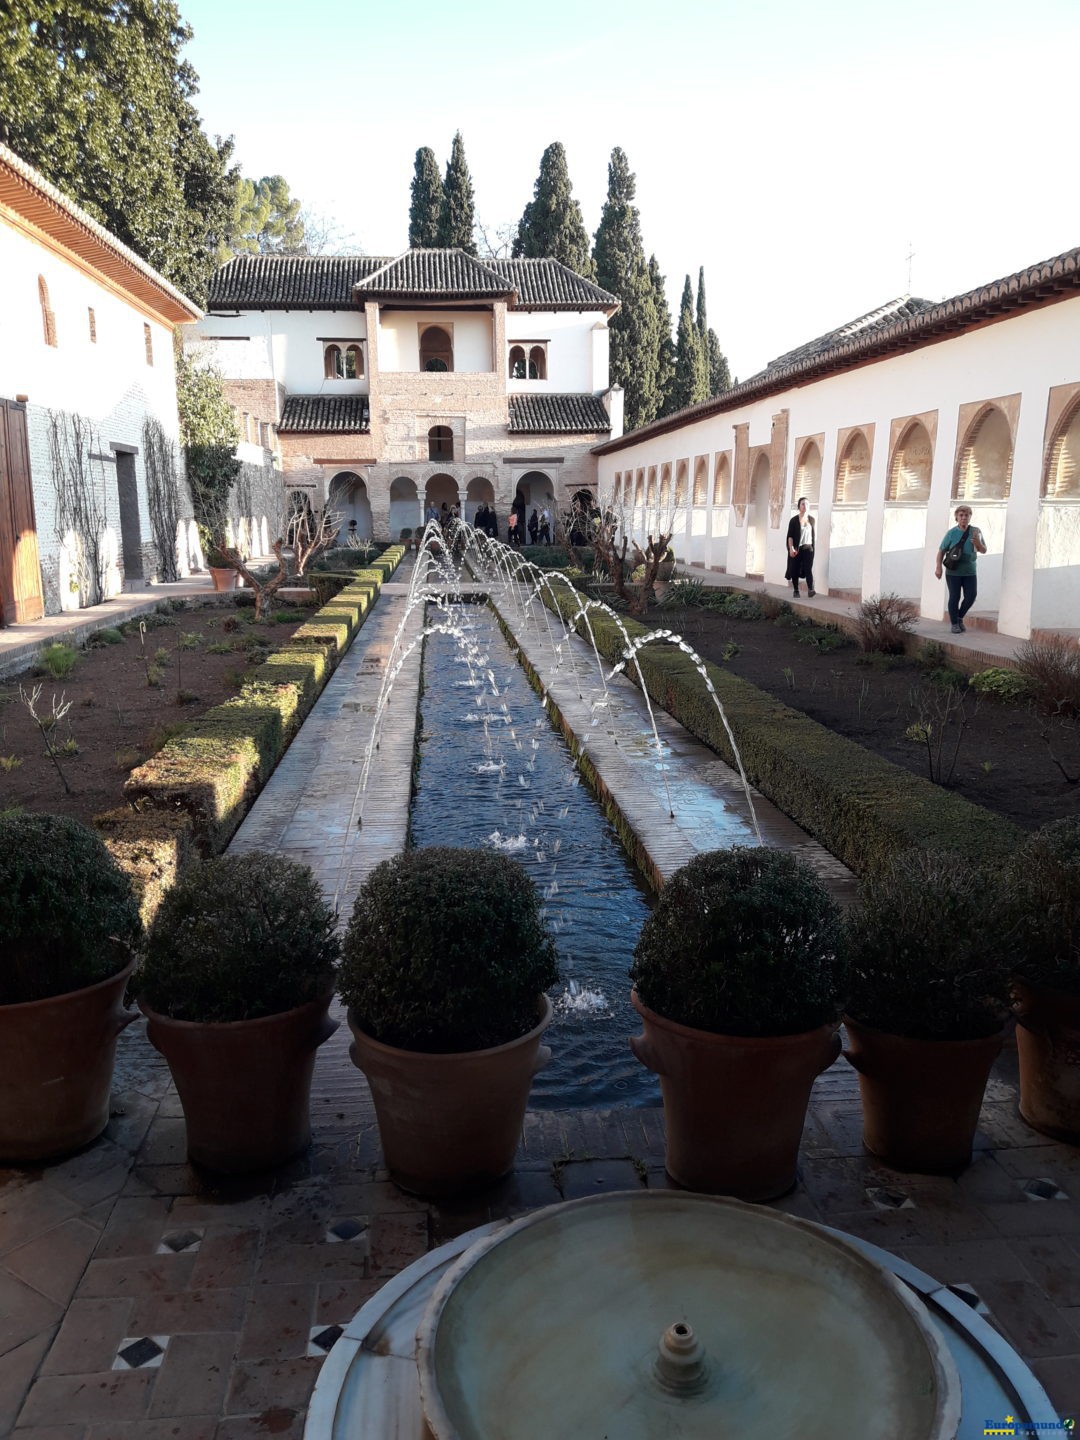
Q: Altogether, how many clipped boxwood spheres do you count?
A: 6